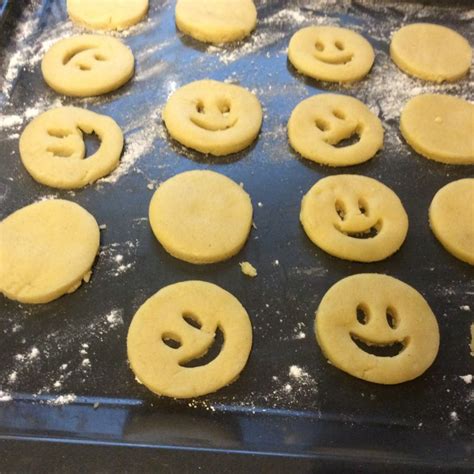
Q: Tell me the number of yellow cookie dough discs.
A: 15